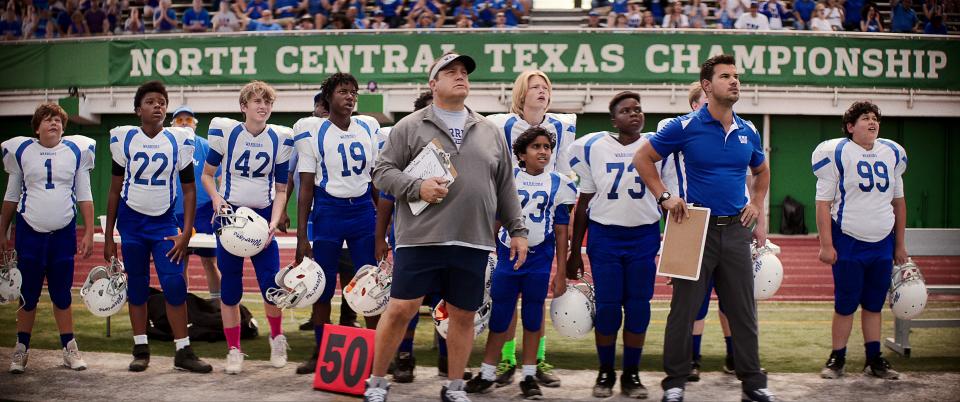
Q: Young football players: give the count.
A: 10